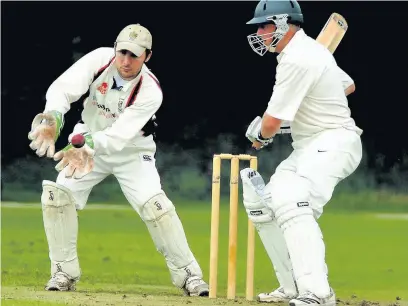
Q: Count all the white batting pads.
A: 4